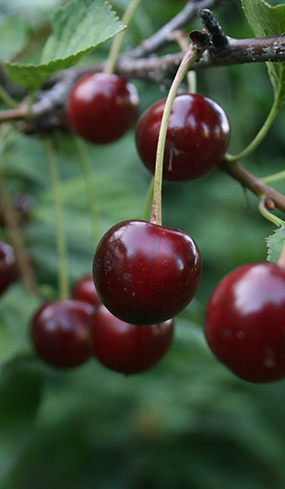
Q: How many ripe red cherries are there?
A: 8